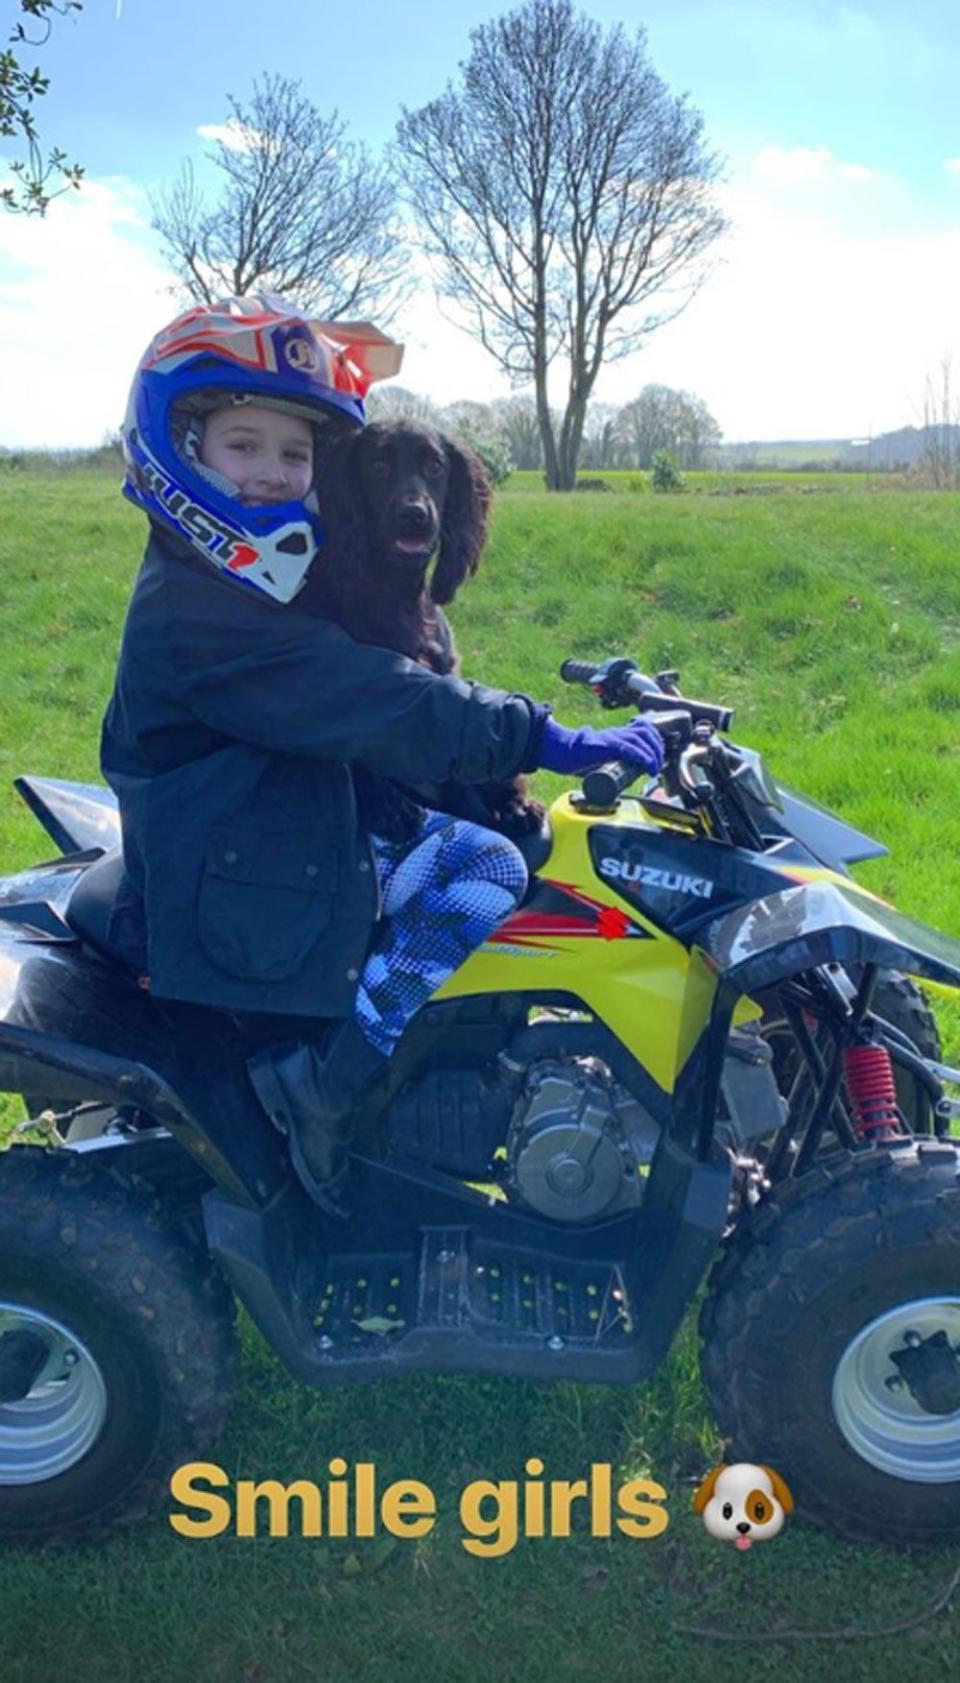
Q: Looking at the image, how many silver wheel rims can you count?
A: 2